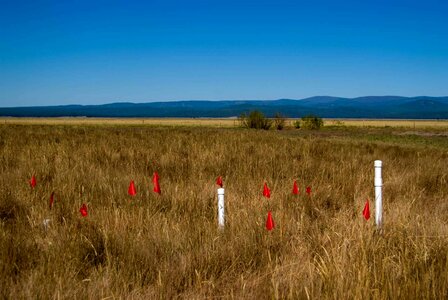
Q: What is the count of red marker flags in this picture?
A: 11